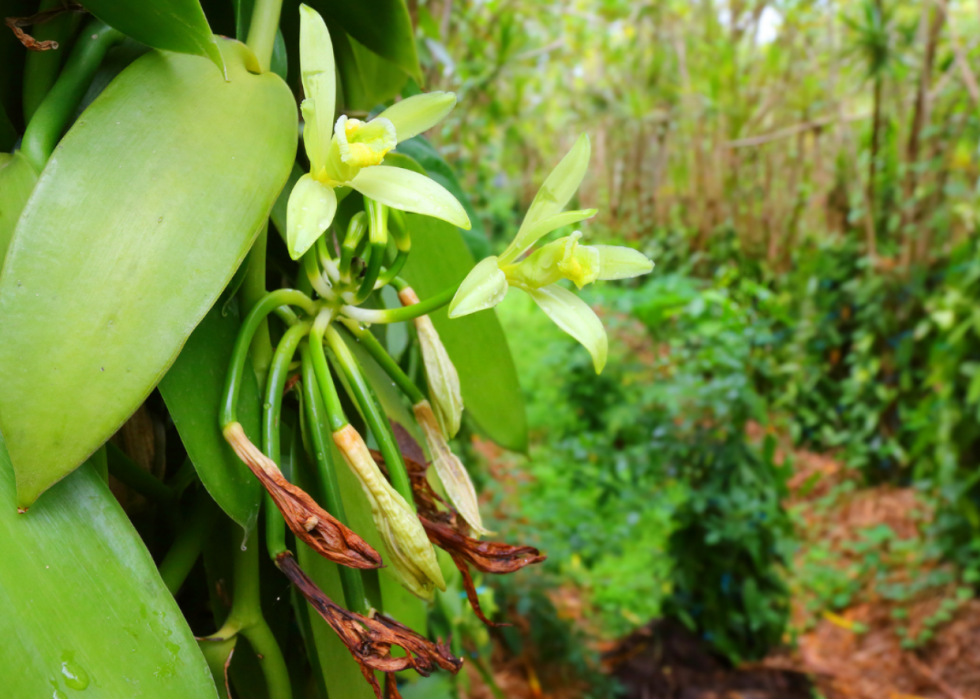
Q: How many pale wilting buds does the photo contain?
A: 3